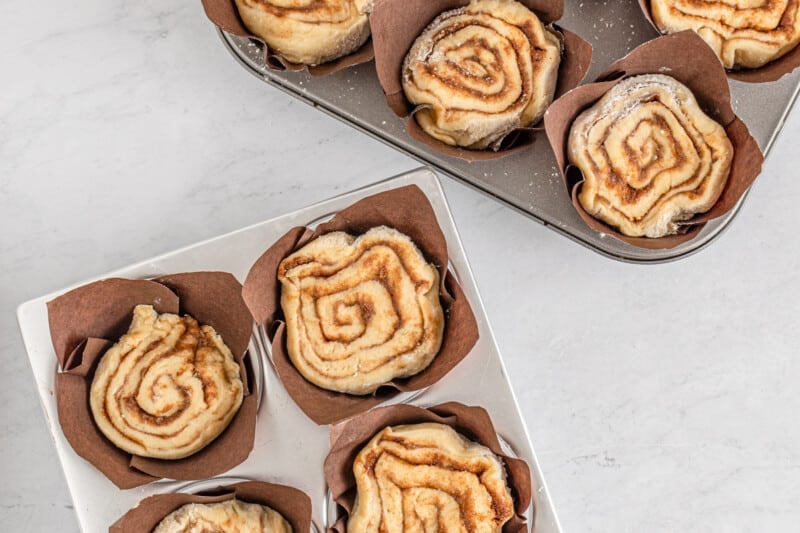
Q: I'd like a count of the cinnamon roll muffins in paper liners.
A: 8